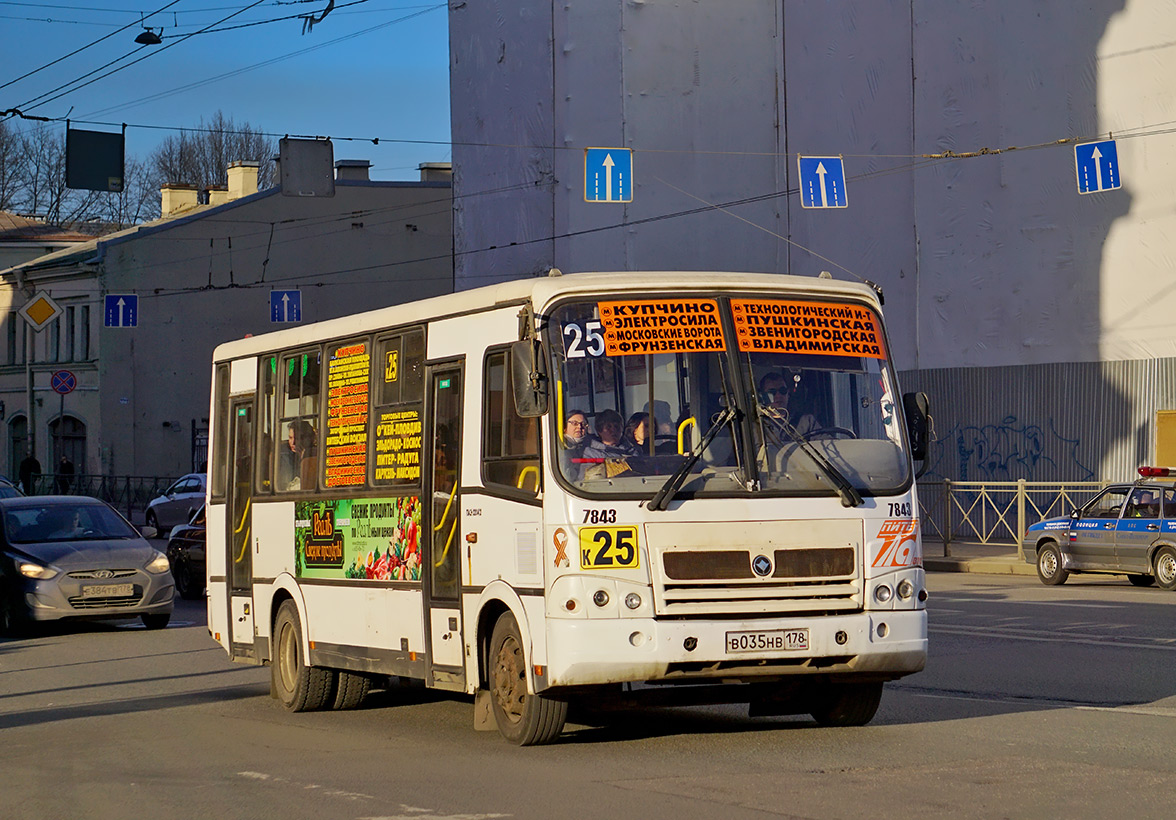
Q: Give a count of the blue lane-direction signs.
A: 5